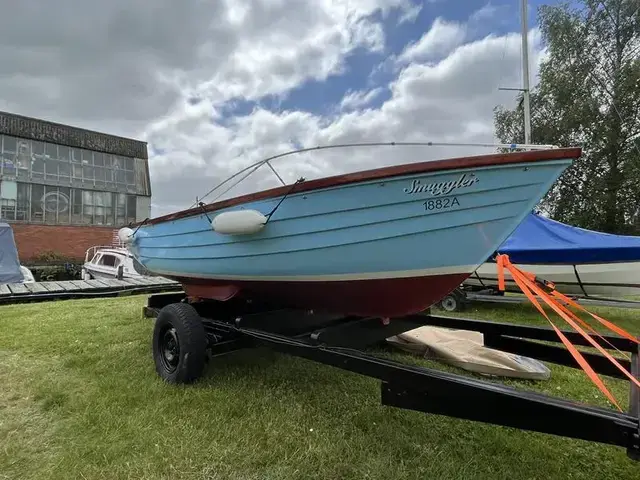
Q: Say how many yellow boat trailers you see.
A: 0